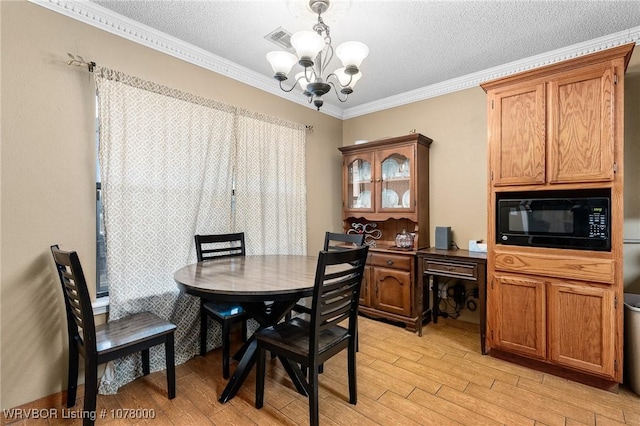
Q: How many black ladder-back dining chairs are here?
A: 4